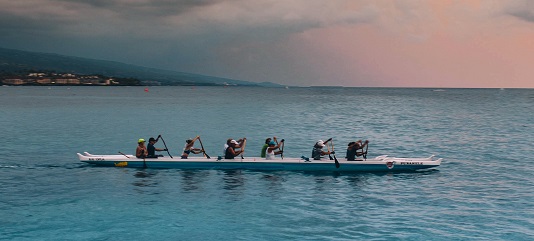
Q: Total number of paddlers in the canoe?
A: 12